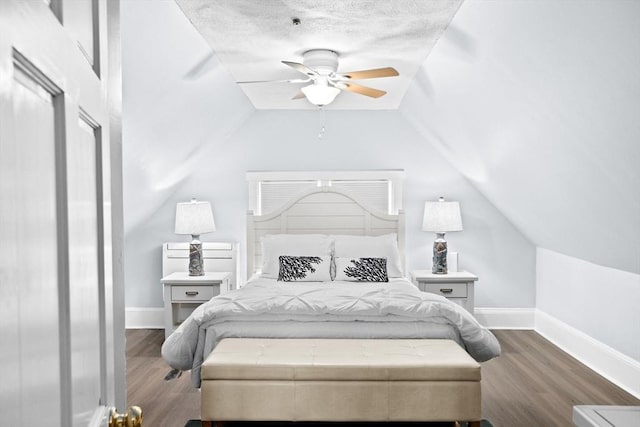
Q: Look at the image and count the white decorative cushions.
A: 2